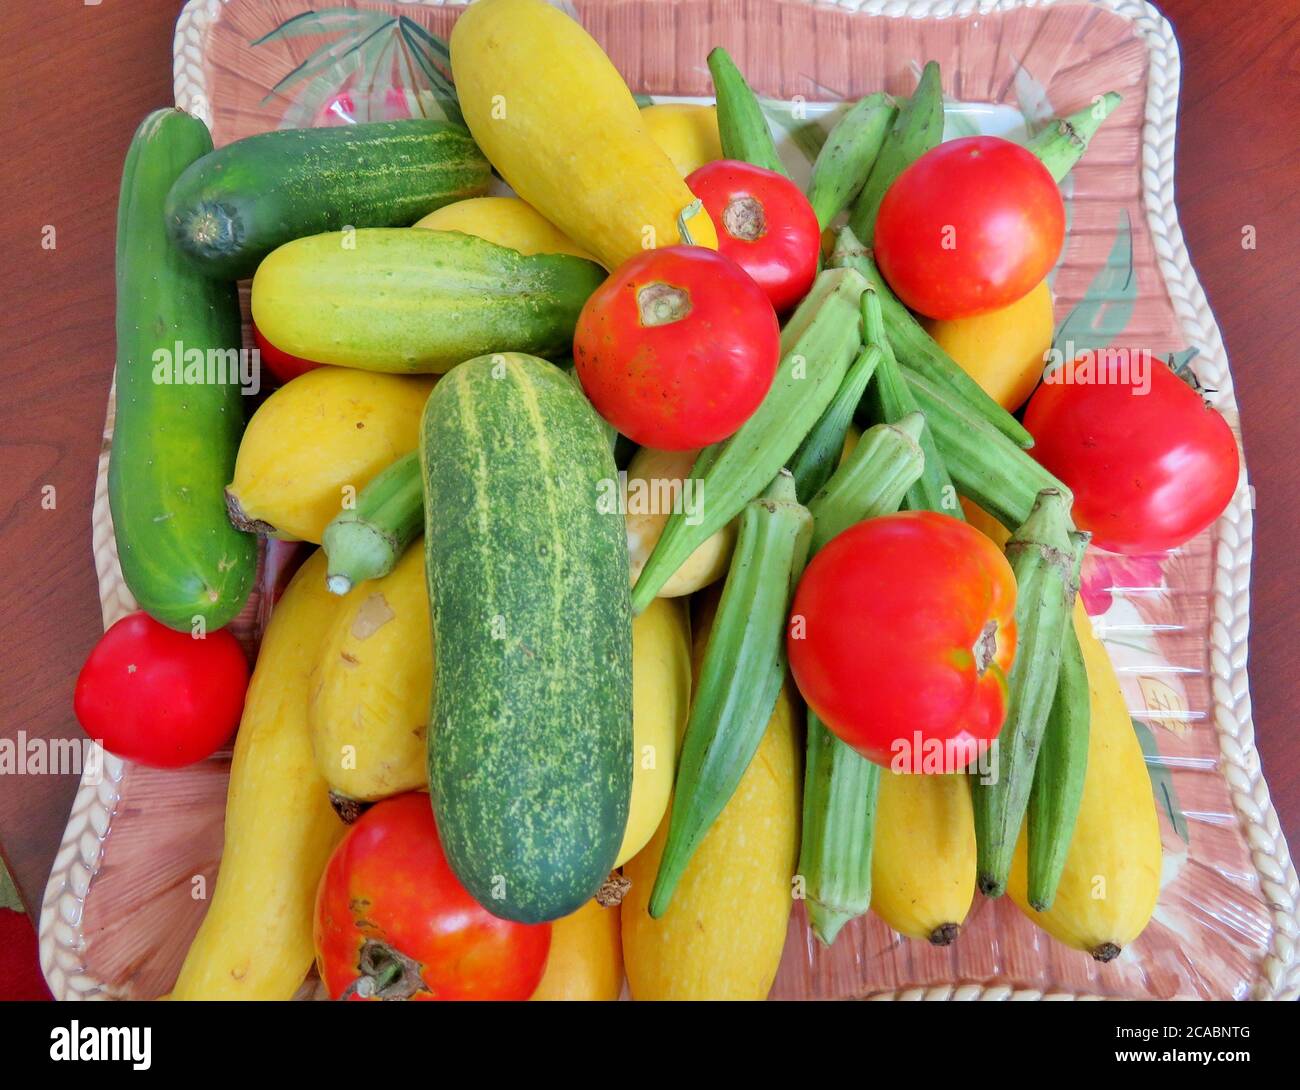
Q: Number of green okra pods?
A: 15